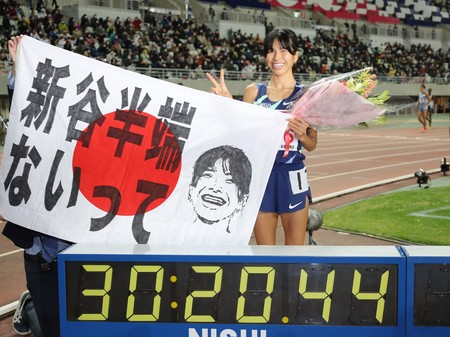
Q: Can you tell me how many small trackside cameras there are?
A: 2